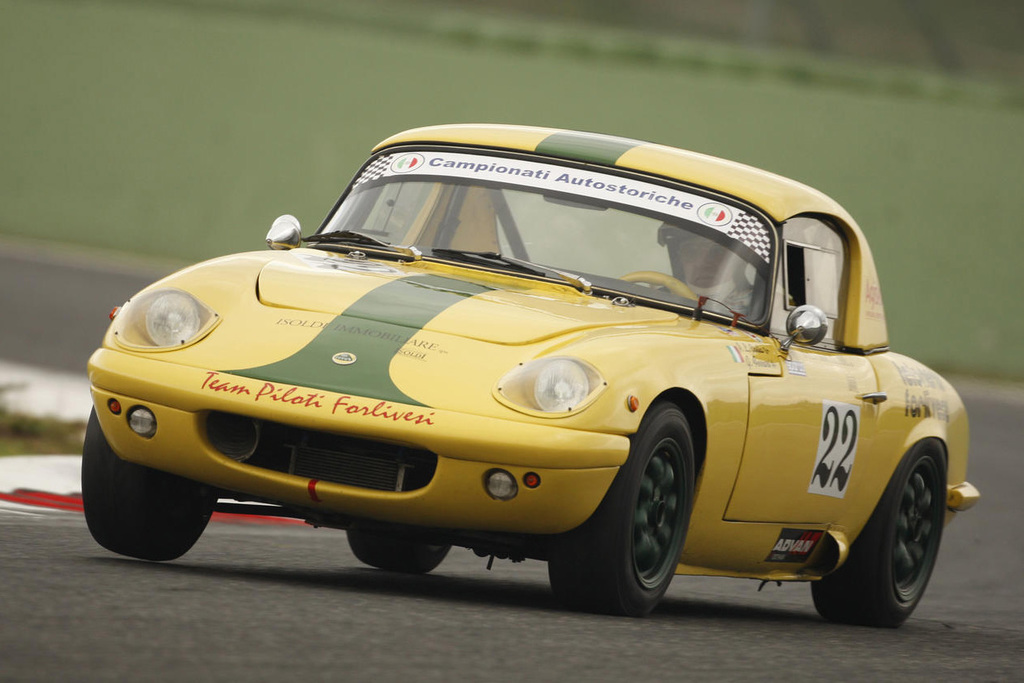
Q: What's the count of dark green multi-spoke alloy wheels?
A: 2